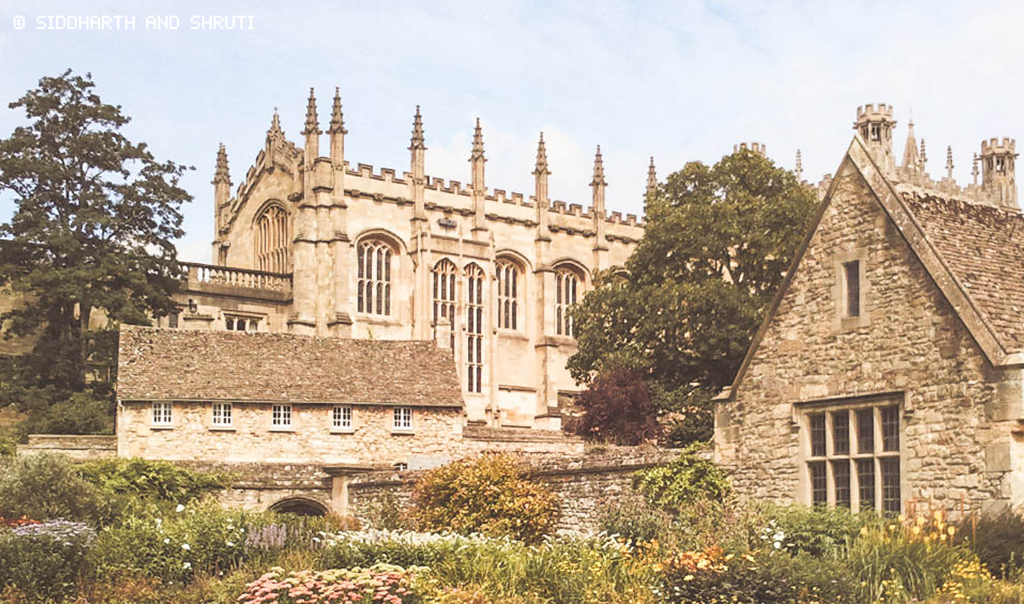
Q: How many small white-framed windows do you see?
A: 5